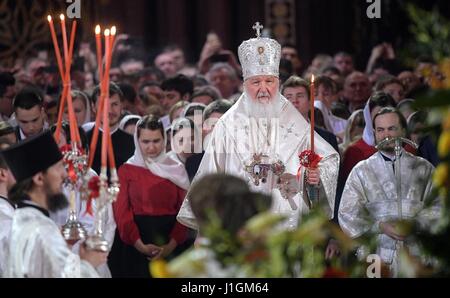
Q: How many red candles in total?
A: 7